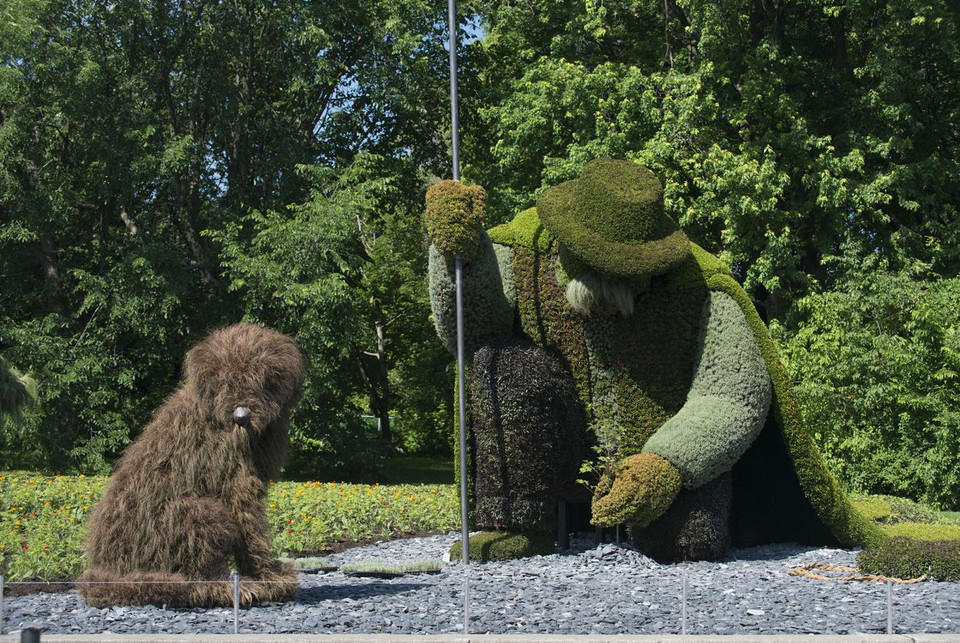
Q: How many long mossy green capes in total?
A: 1